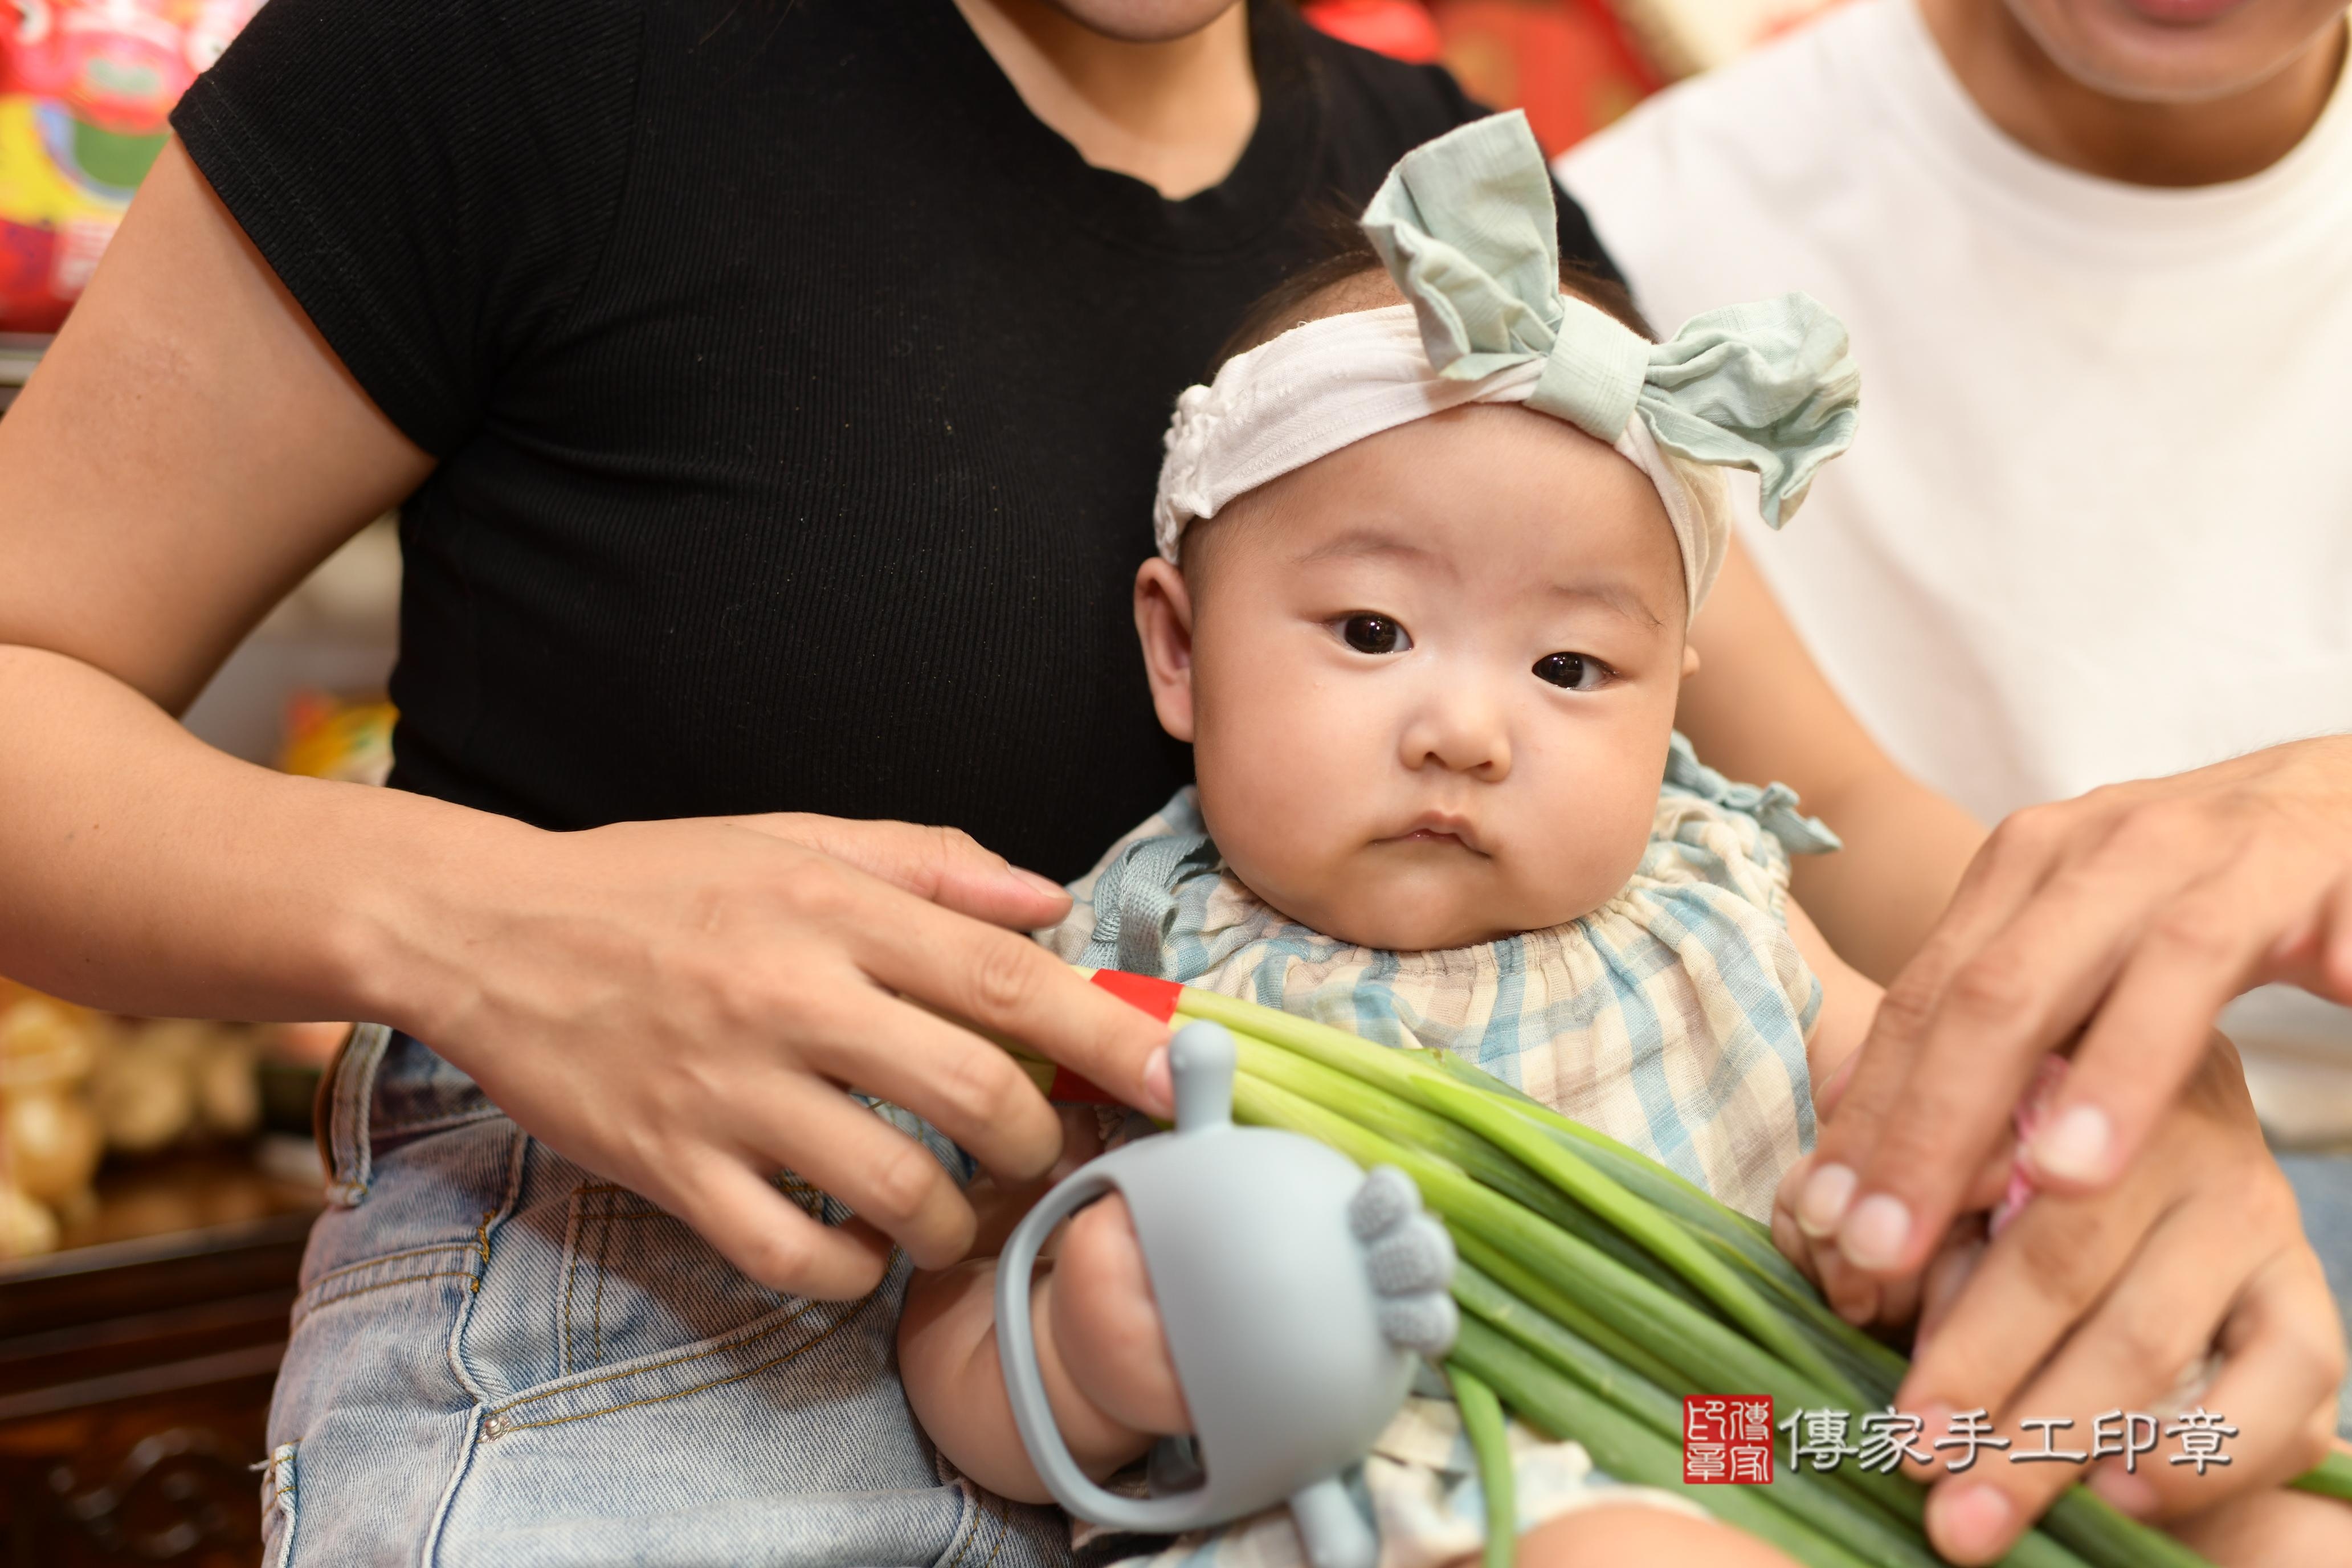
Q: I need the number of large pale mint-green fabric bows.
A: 1